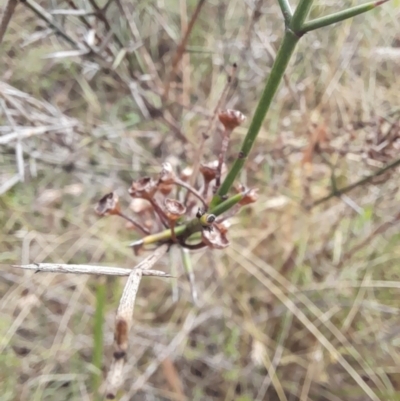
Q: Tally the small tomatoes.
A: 0